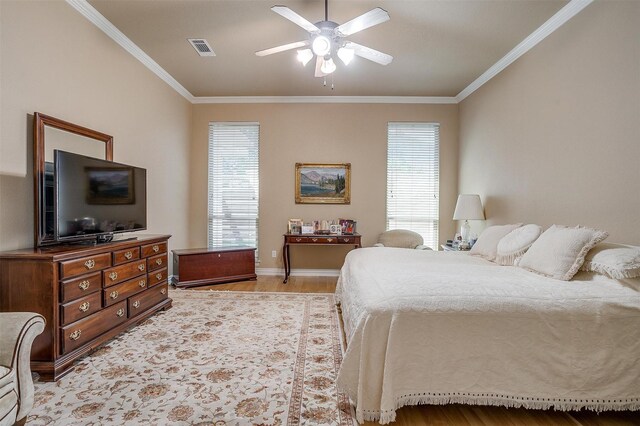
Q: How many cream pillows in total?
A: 4